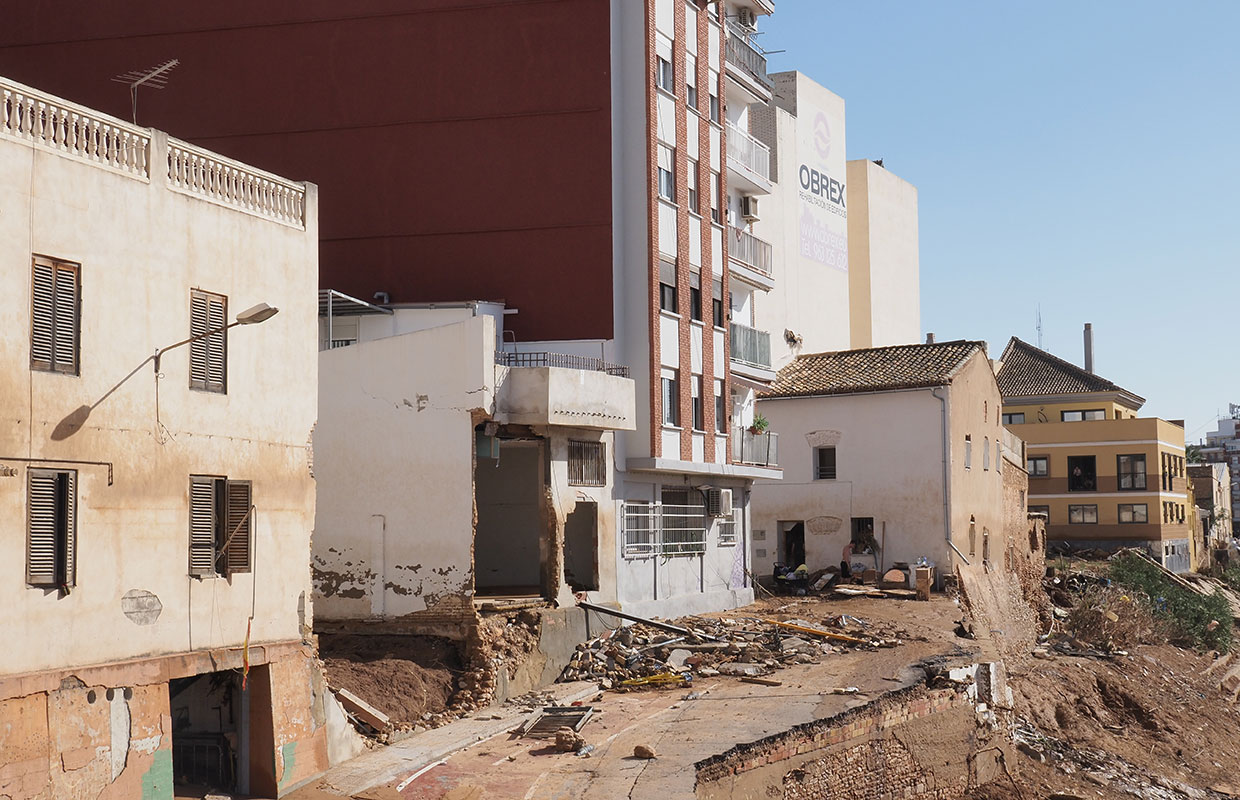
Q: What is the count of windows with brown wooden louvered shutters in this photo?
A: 4